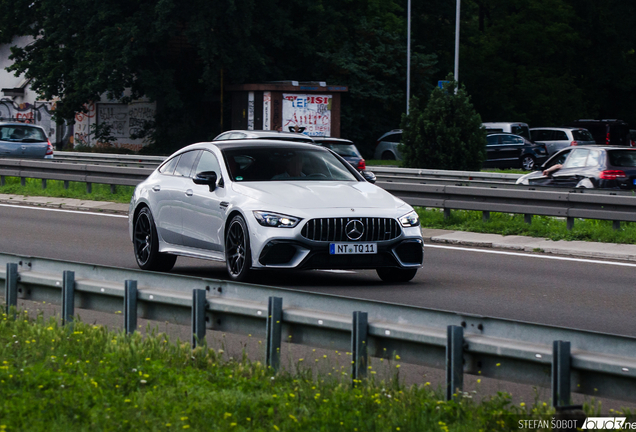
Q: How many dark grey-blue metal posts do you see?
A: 8